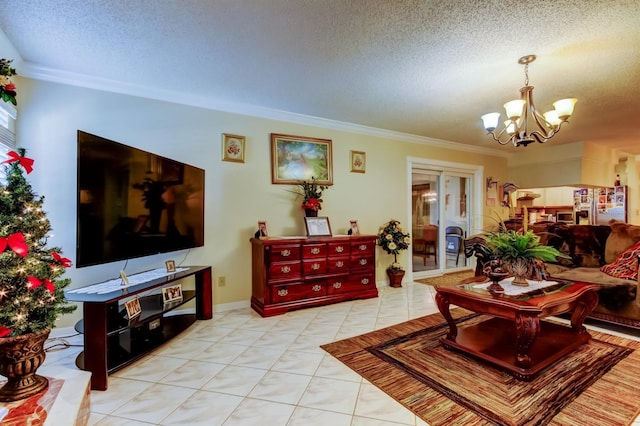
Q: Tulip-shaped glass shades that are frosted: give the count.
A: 5